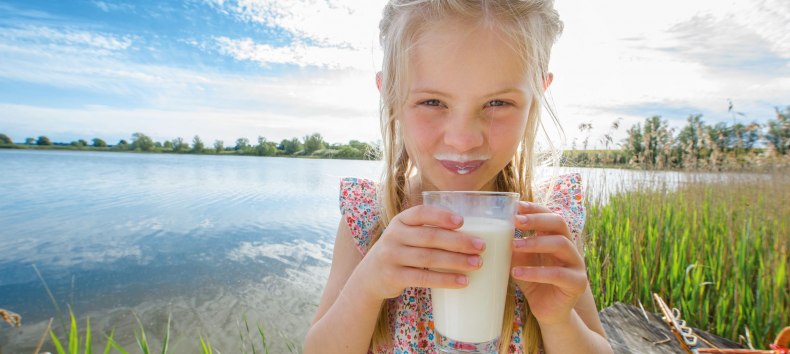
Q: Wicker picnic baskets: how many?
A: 1